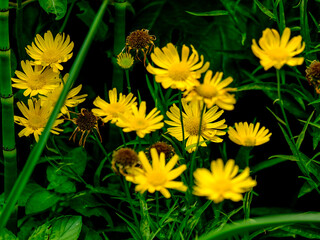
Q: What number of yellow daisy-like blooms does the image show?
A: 13